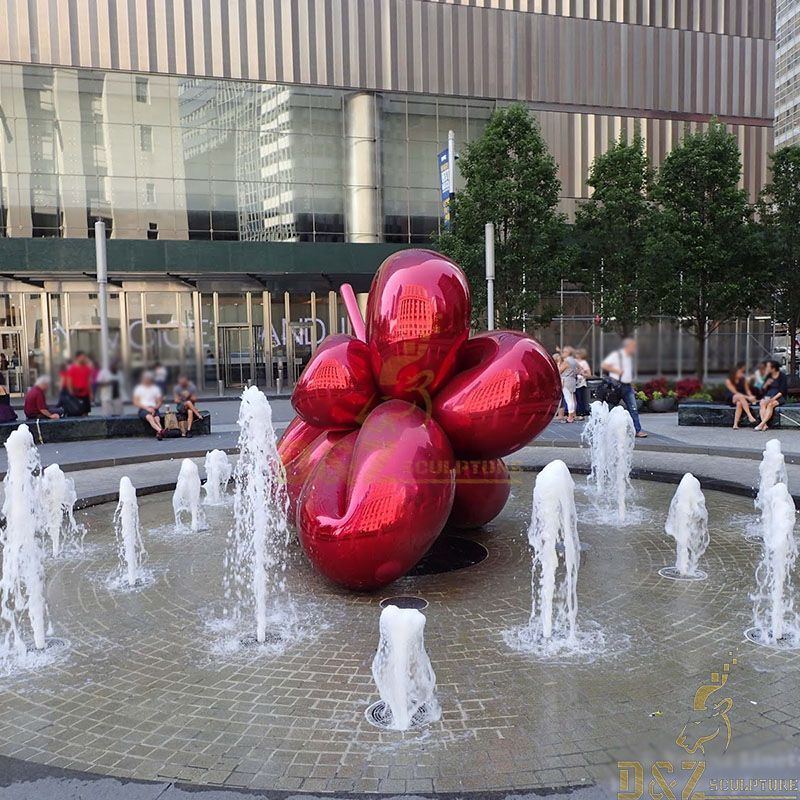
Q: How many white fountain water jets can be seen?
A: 13